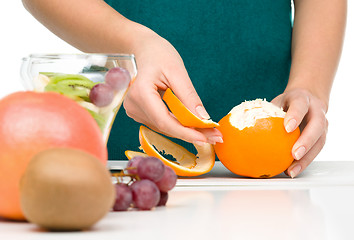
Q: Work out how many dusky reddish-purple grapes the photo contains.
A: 8